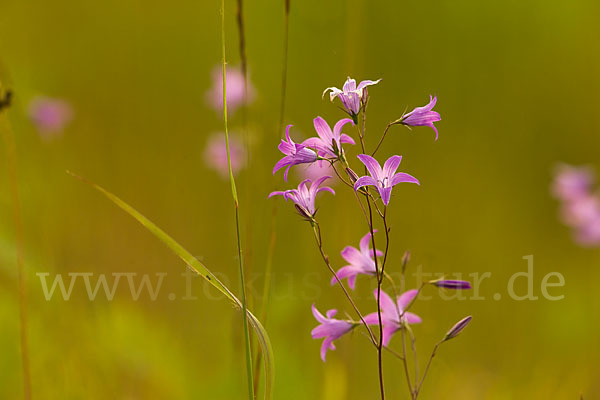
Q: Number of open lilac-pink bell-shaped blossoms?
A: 9